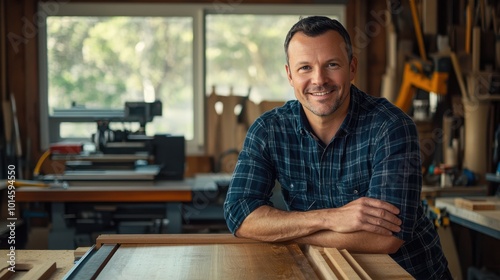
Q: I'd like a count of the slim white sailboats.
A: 0